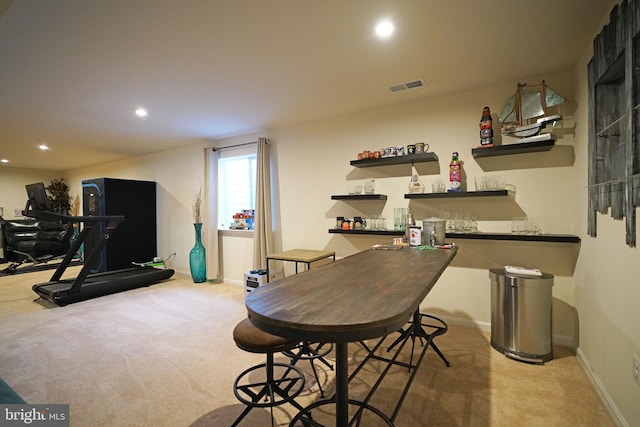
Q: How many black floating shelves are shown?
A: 5